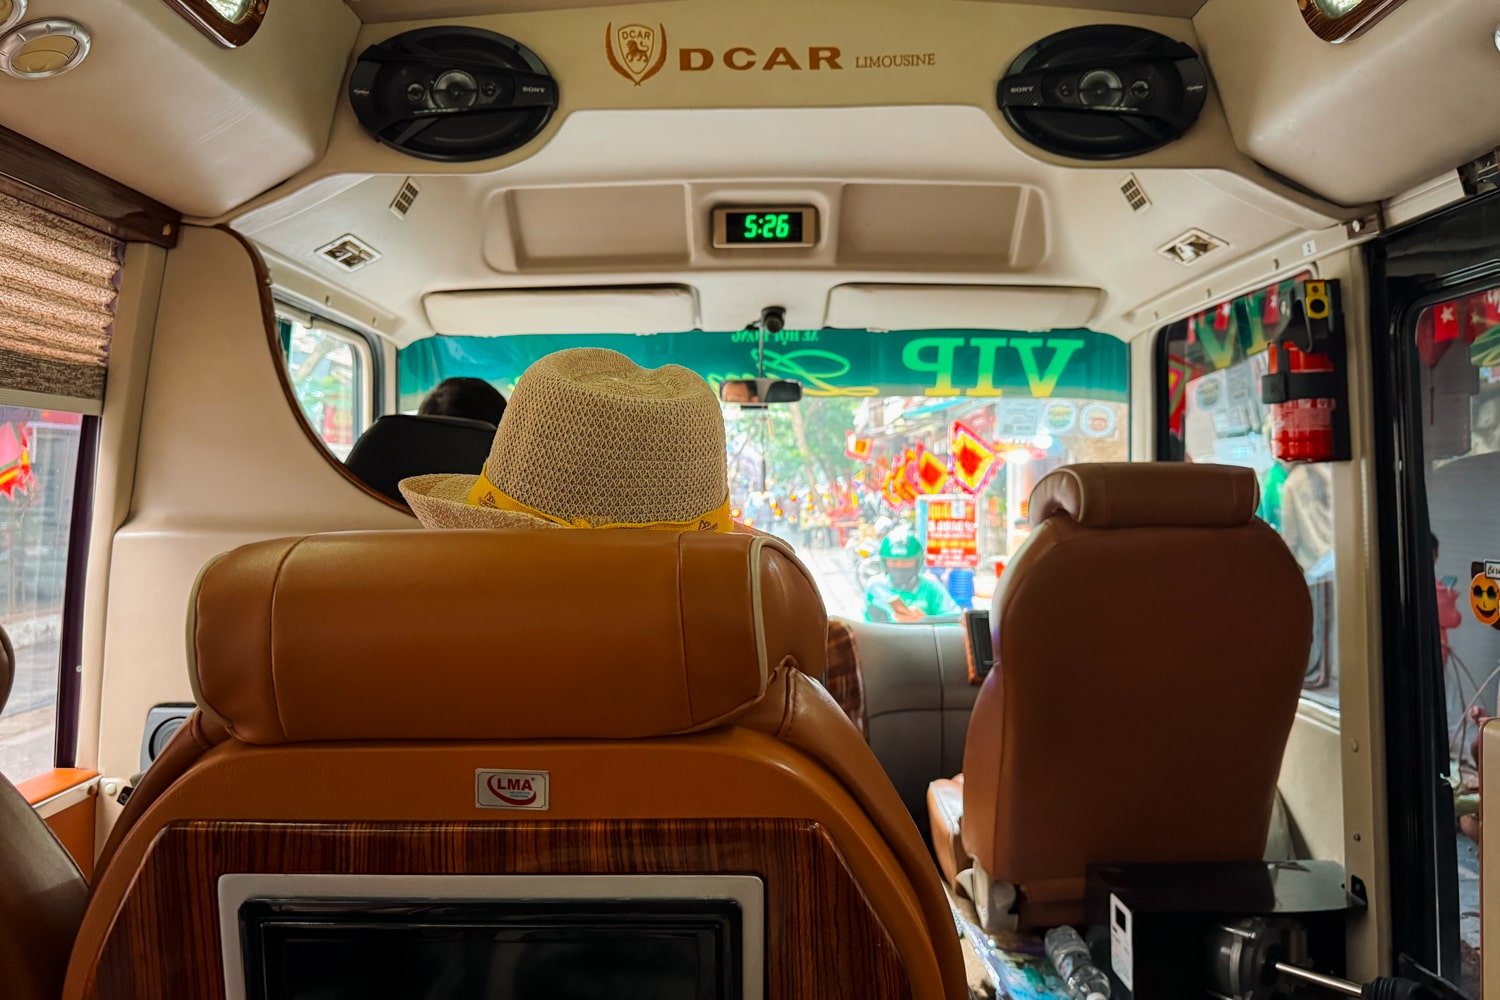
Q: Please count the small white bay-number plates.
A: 1